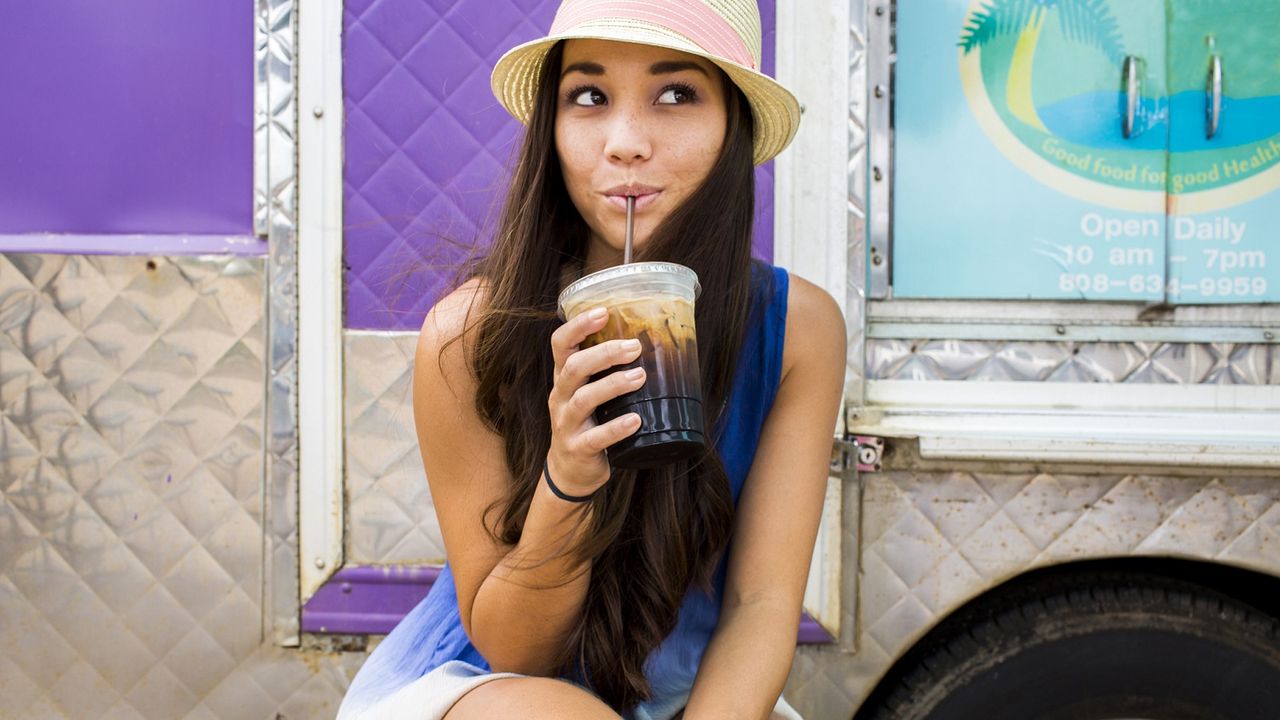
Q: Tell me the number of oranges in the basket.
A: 0